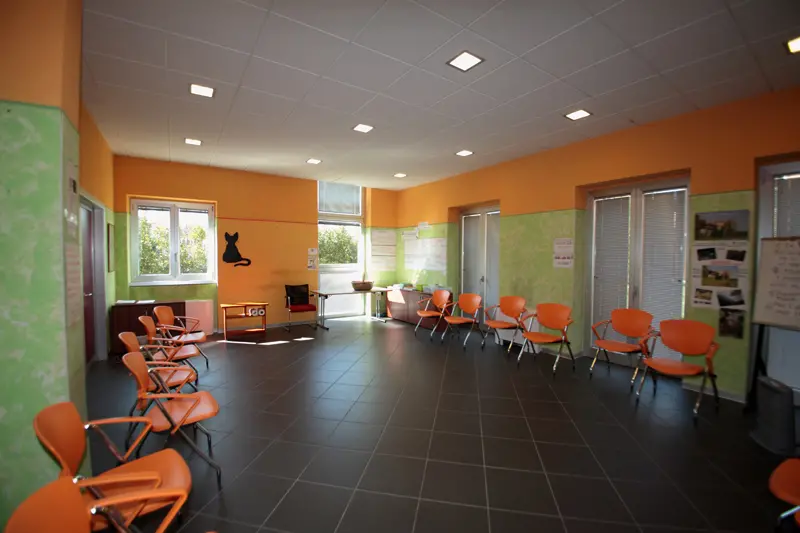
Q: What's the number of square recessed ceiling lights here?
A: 9